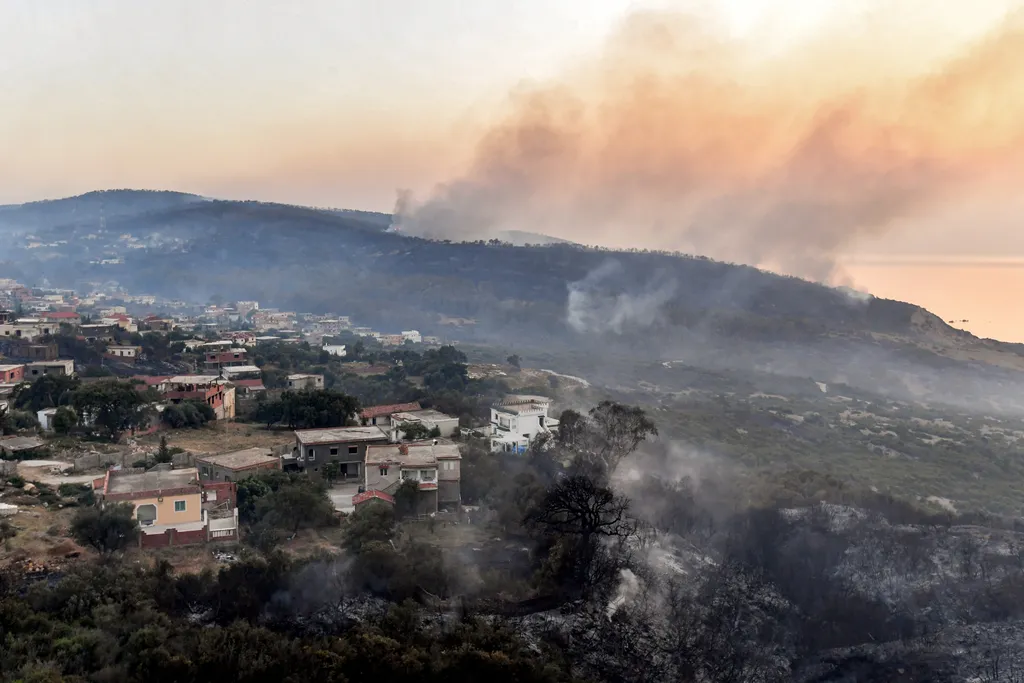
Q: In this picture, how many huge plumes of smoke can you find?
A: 2